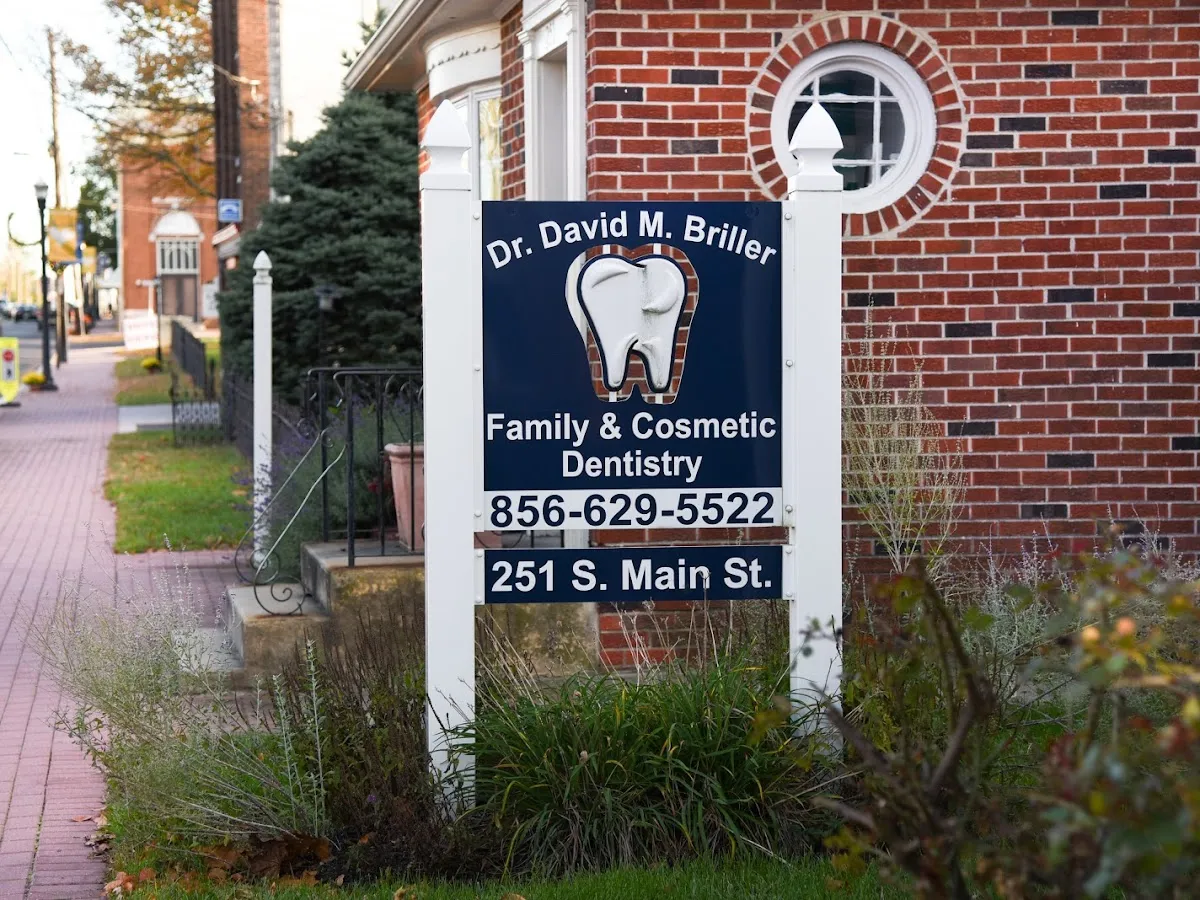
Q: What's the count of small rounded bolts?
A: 10